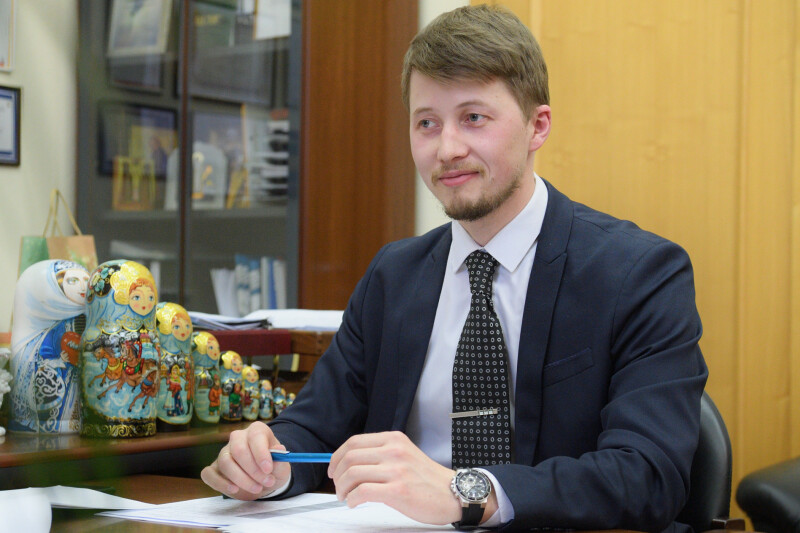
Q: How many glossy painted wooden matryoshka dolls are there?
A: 9